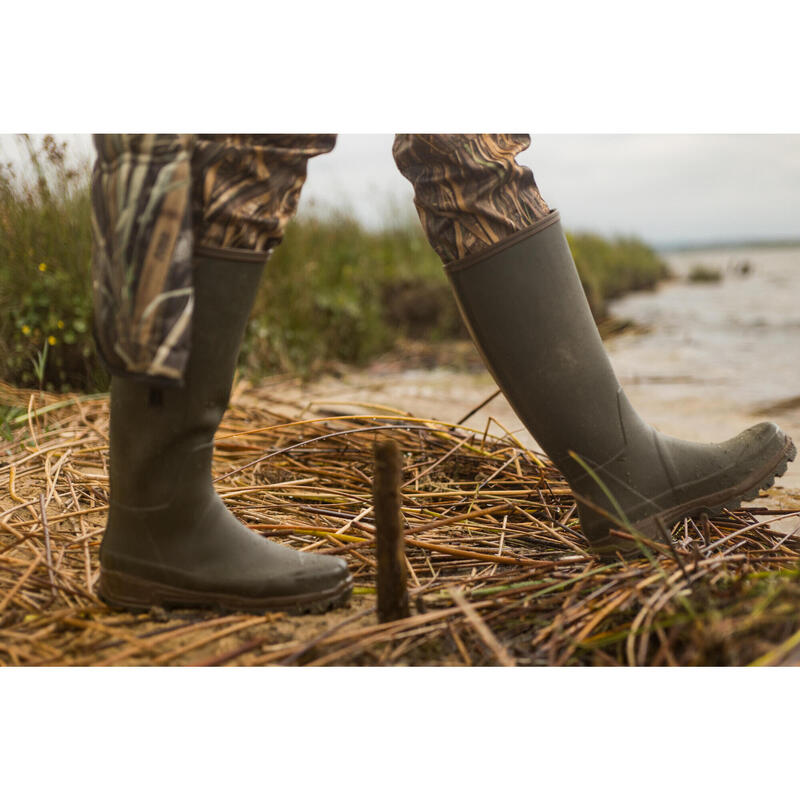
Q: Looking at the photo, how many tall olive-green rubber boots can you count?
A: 2